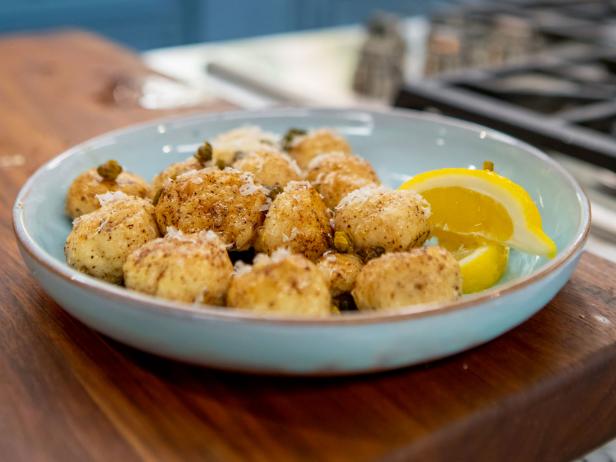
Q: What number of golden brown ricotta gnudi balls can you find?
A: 14